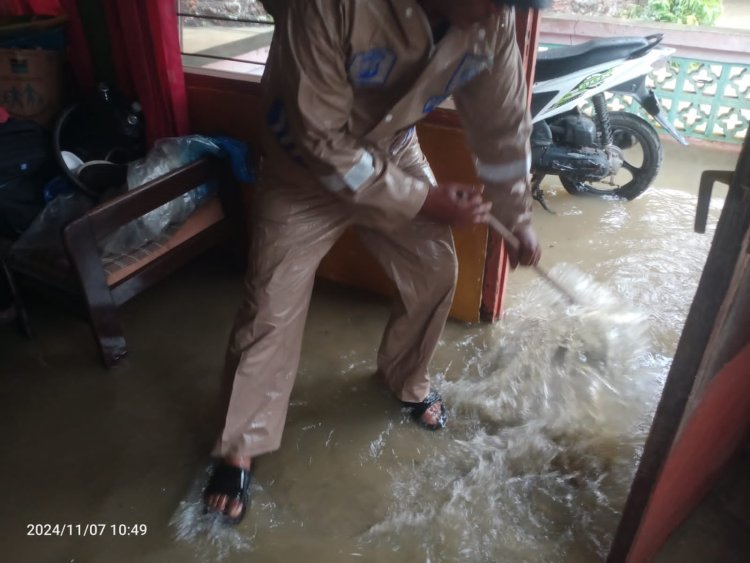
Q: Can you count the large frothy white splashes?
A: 1